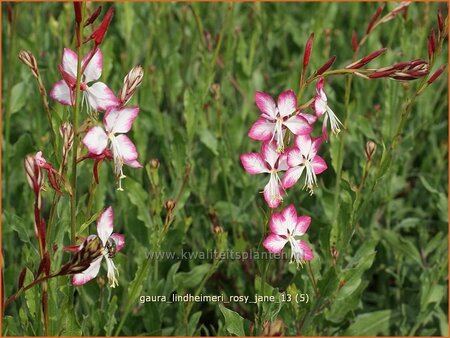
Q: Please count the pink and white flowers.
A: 8